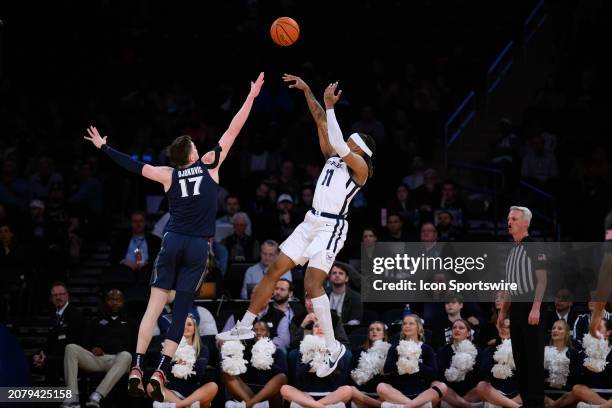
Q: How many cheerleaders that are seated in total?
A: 9